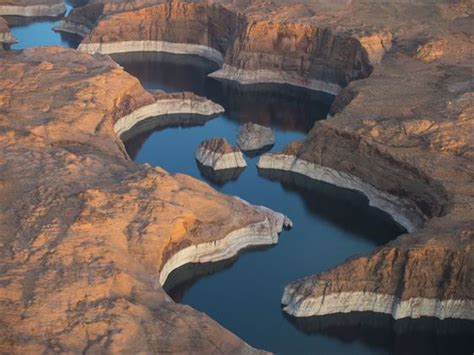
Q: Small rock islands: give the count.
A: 2